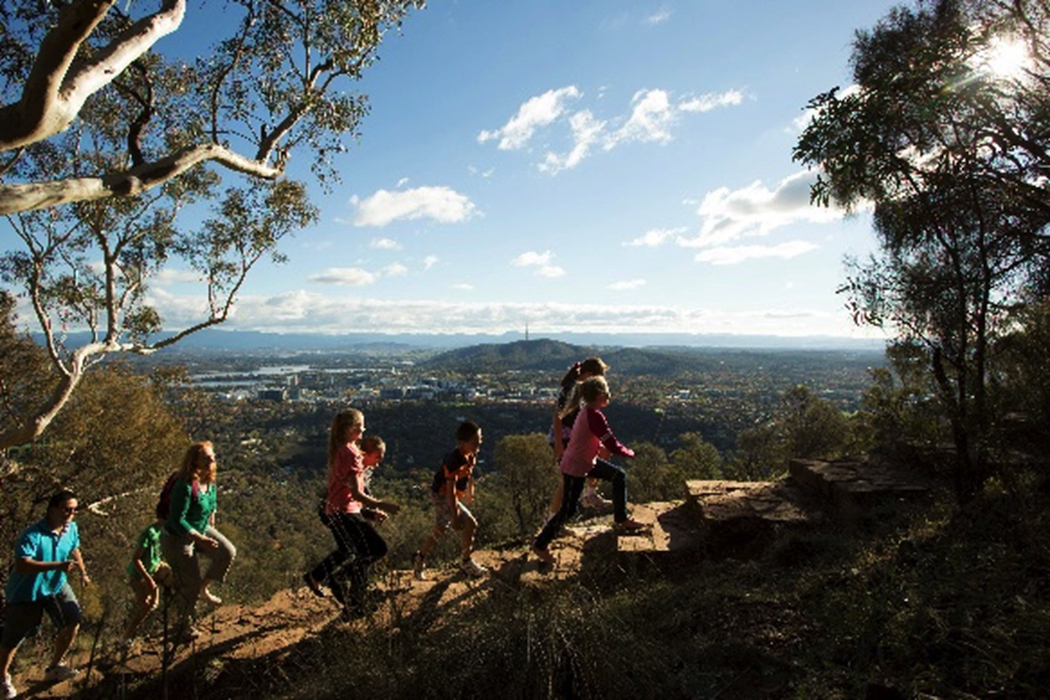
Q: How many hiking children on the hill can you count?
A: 6